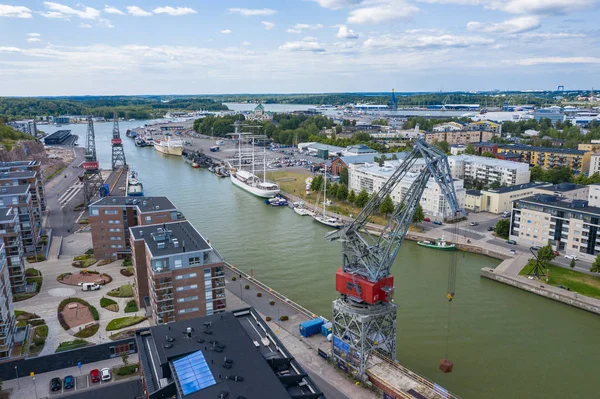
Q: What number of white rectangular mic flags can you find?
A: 0